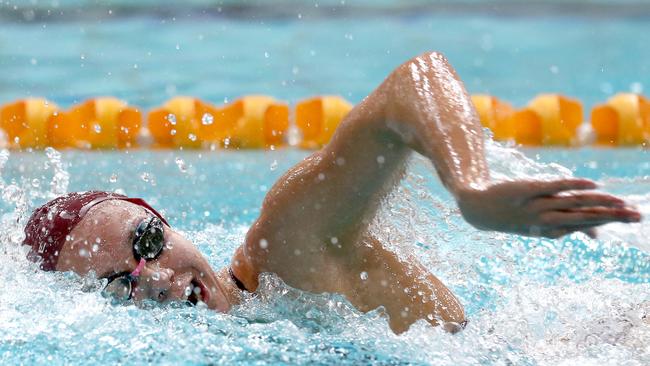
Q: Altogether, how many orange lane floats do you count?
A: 8